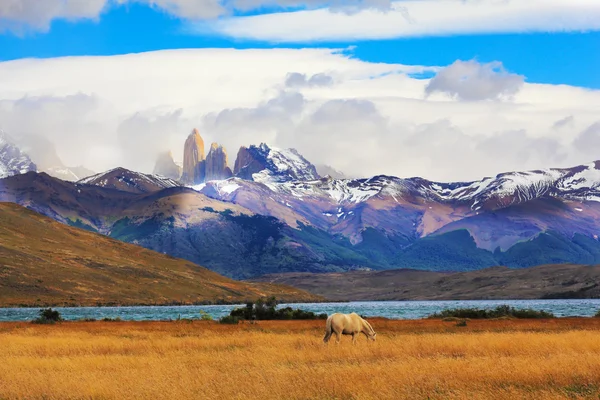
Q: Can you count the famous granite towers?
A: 3